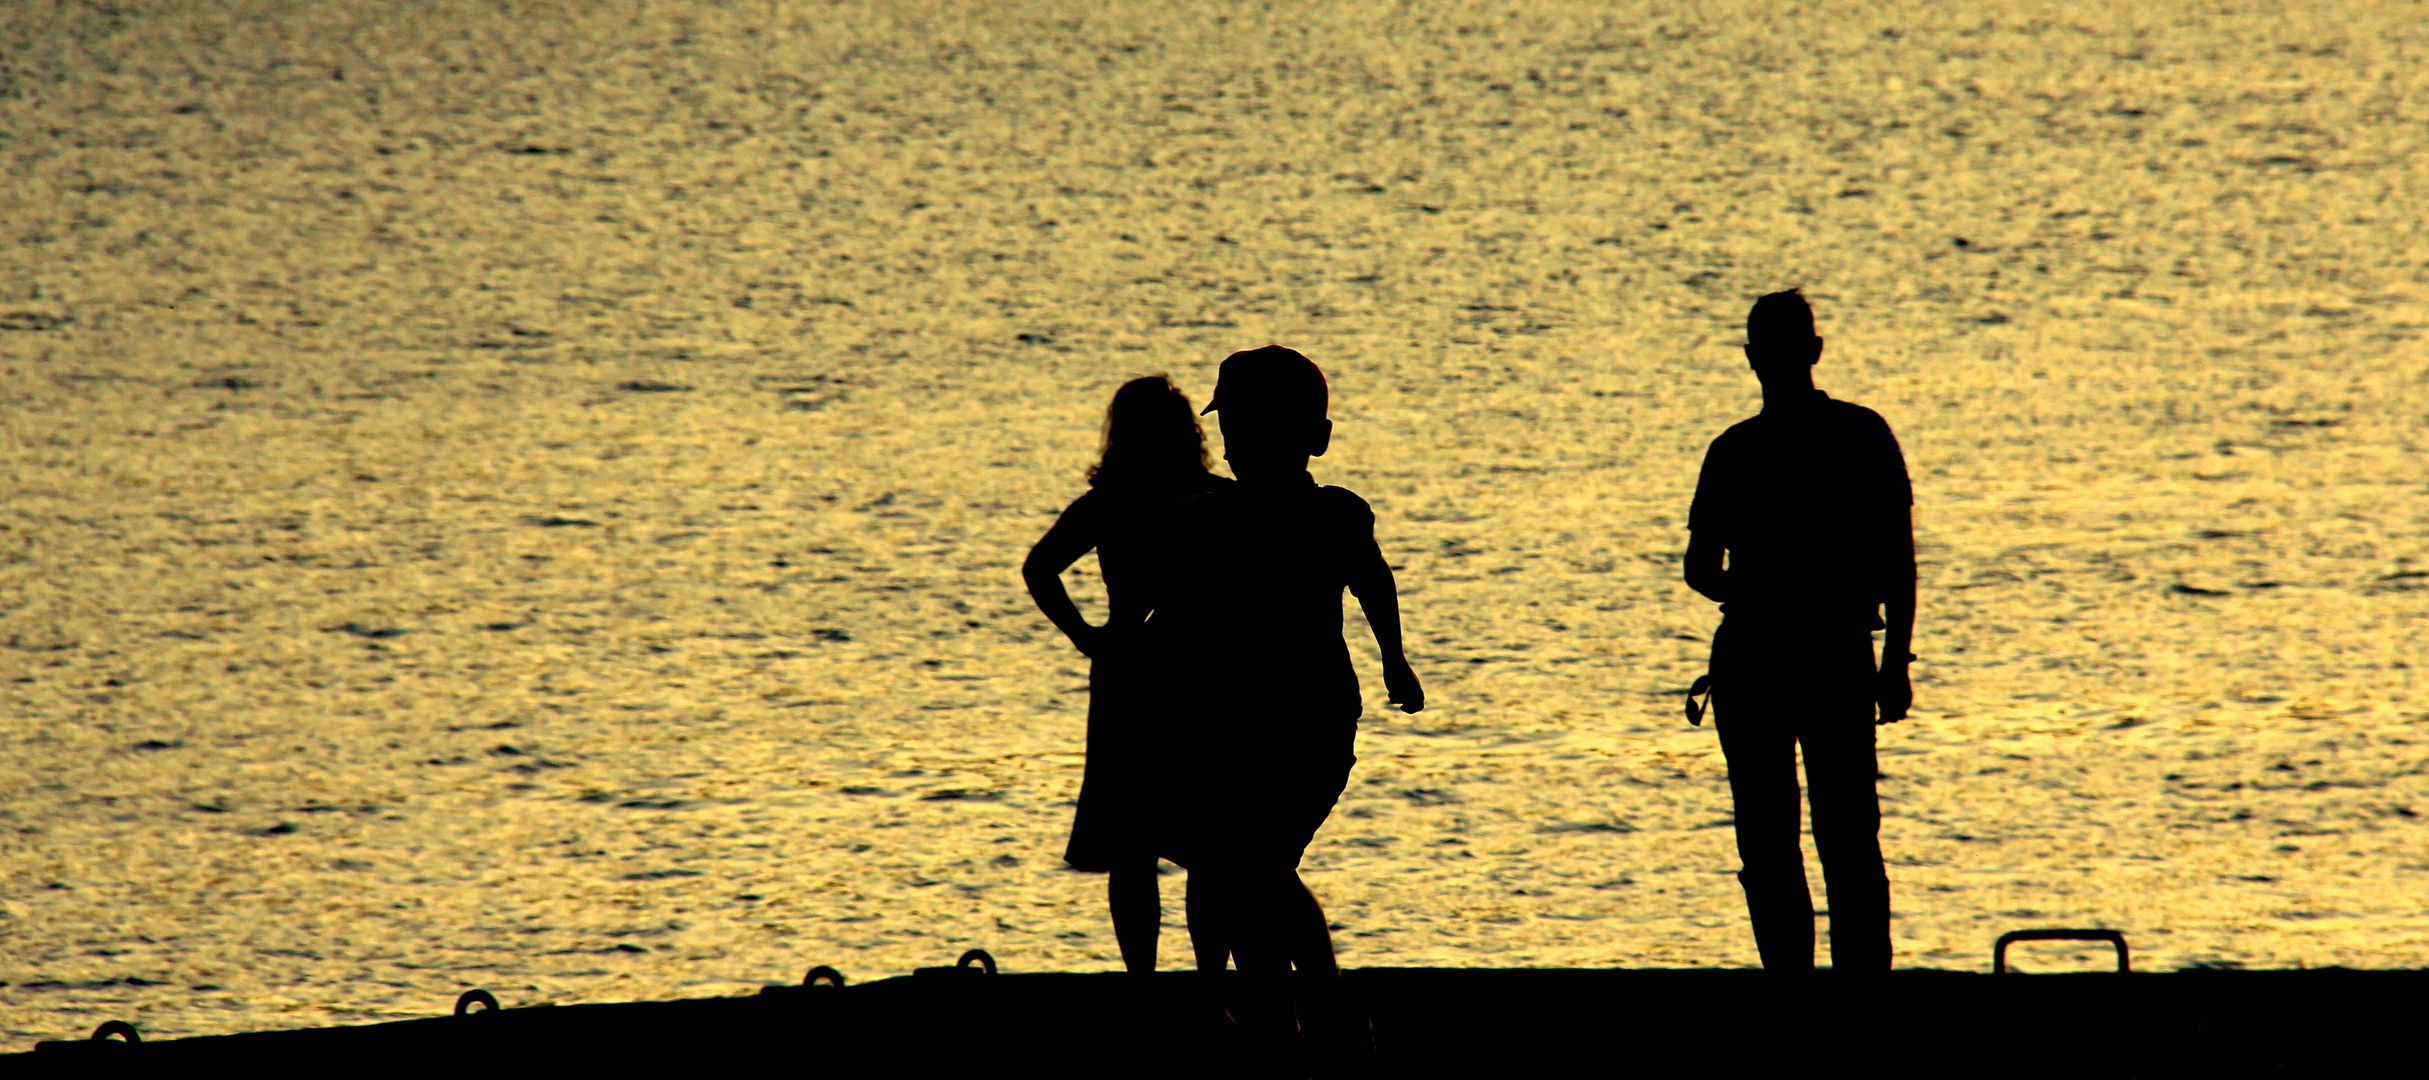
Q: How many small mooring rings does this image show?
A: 4